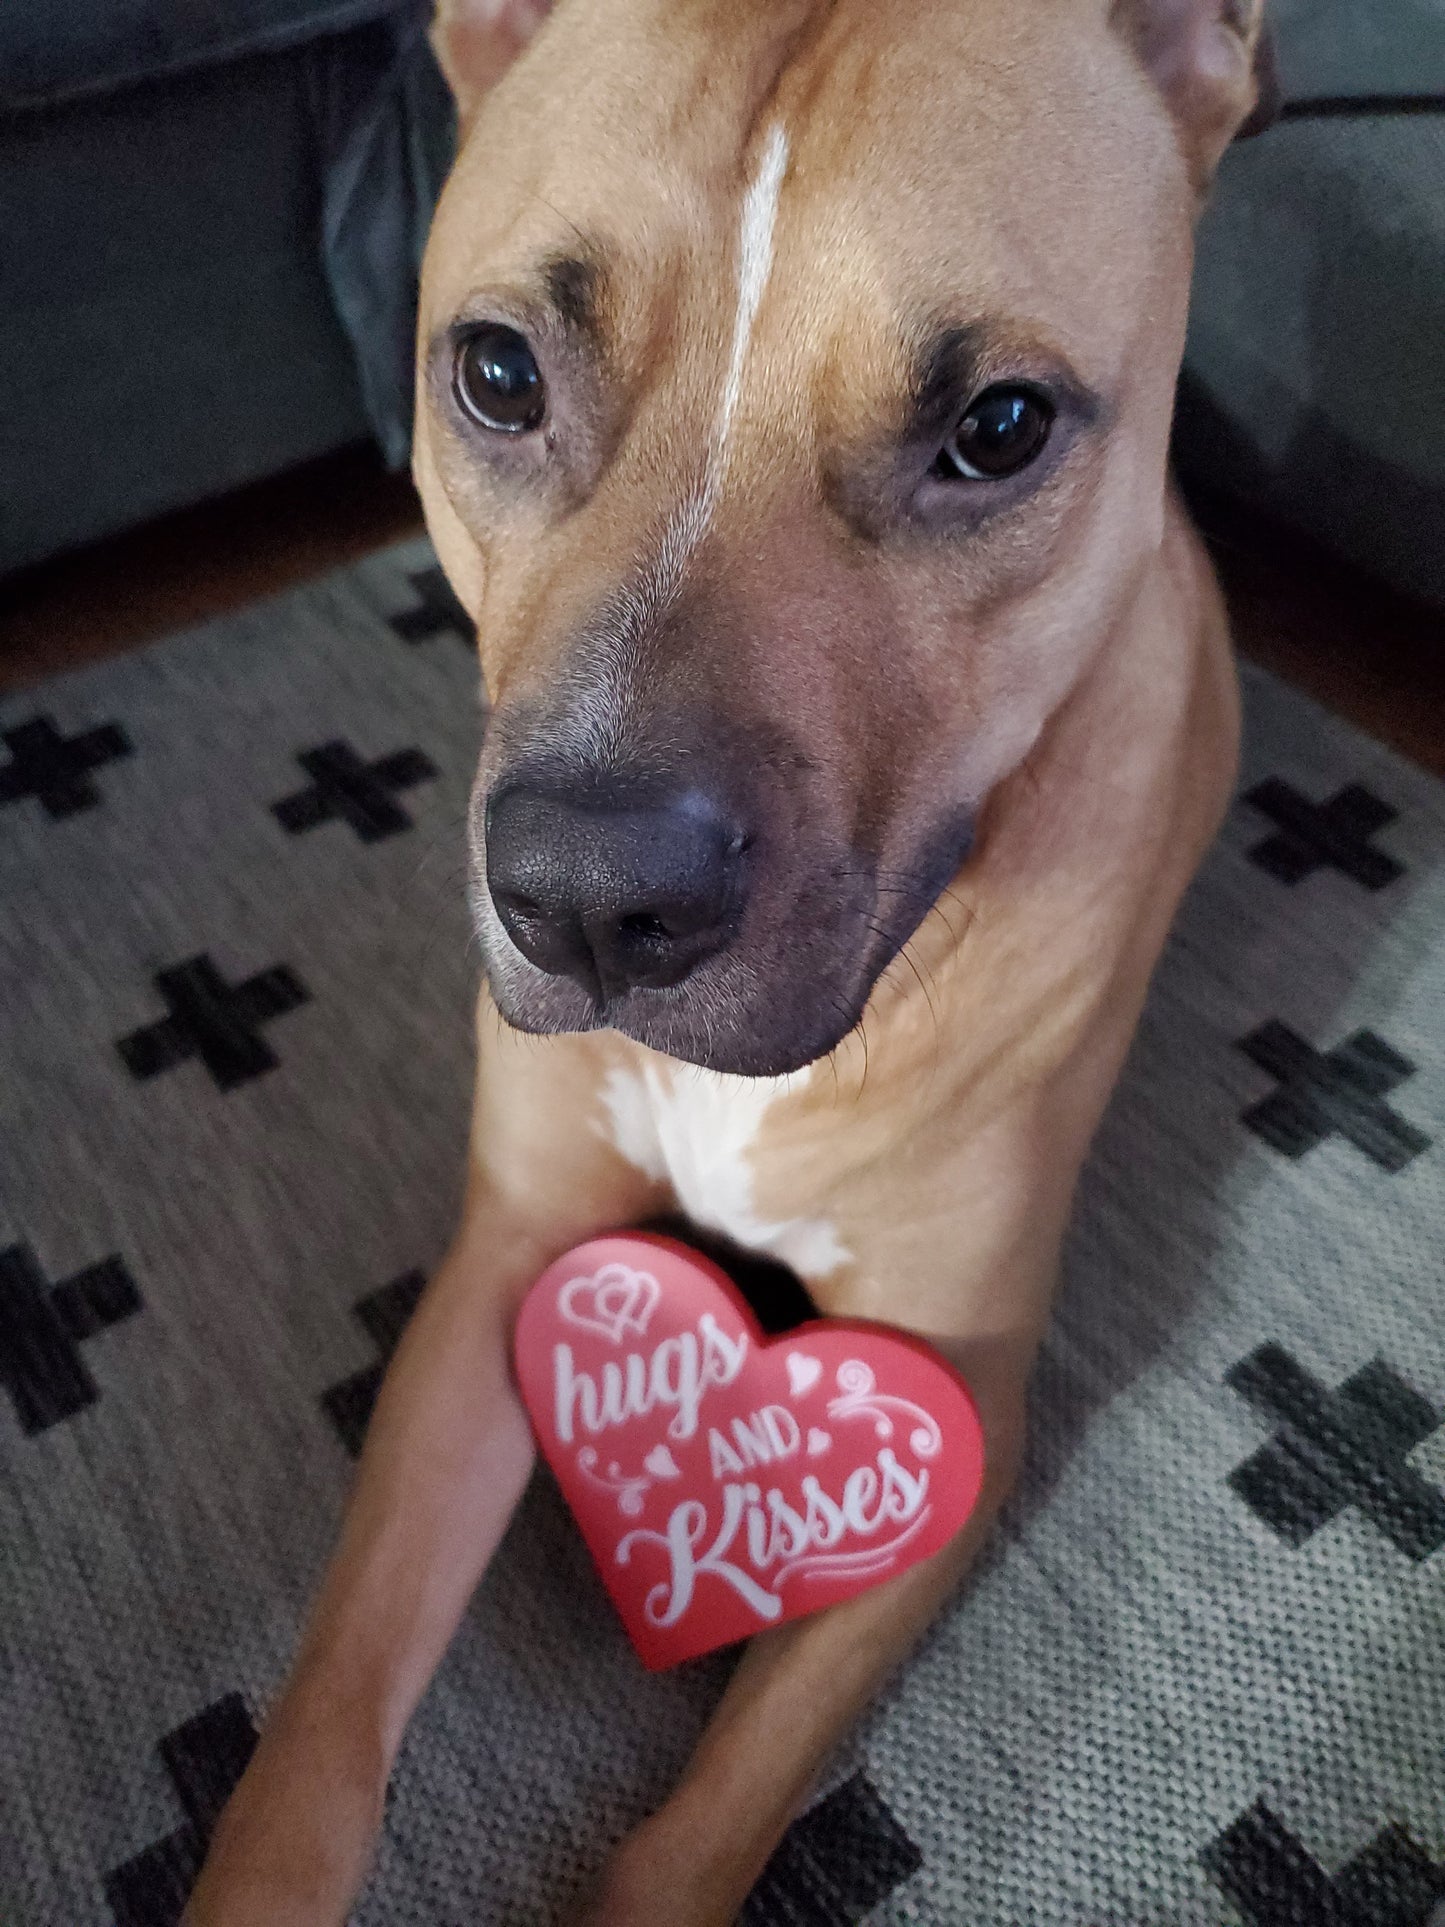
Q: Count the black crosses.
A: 12